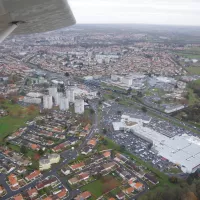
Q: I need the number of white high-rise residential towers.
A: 6